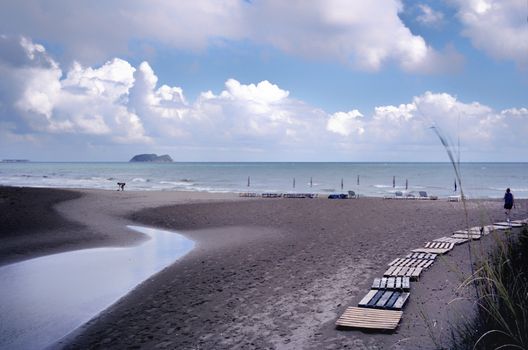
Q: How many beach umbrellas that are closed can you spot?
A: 8